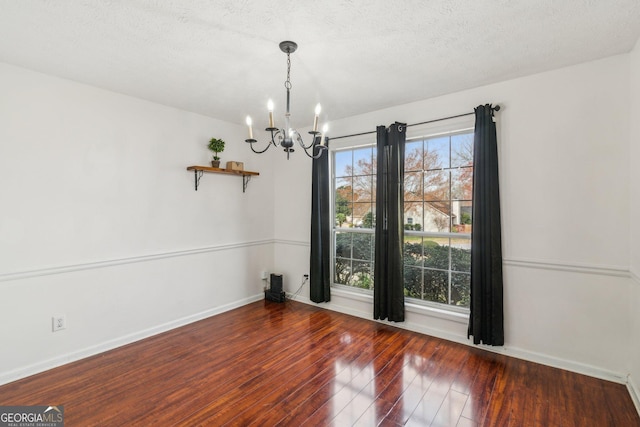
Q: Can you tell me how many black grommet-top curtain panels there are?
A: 3